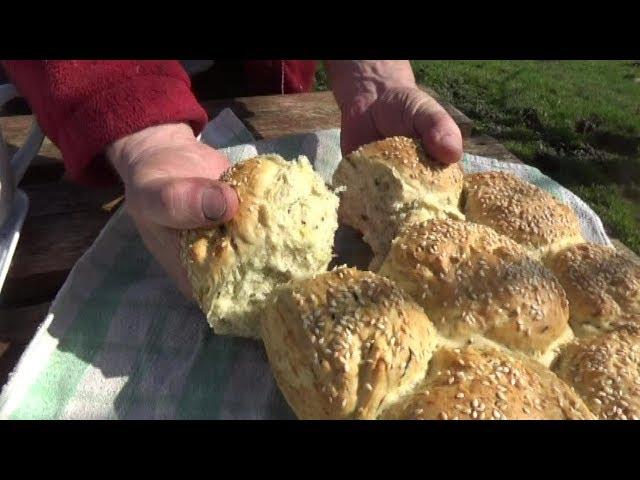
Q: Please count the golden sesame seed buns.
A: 8